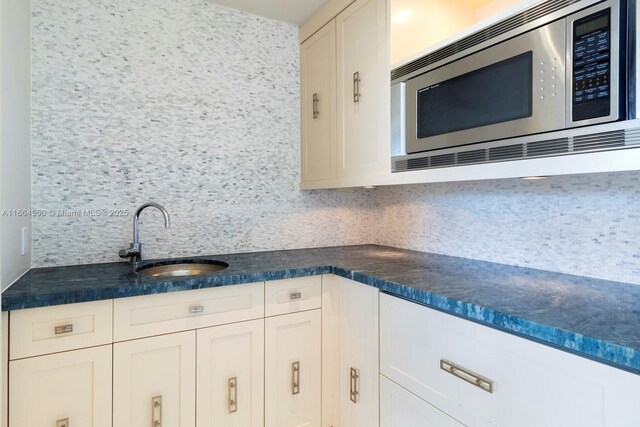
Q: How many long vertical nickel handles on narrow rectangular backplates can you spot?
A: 7